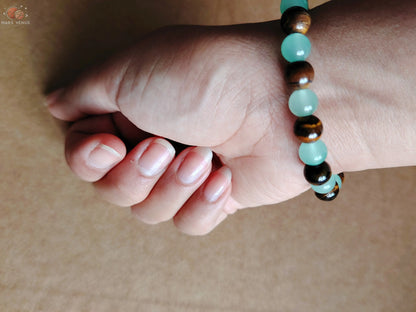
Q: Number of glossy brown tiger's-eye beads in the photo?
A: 6